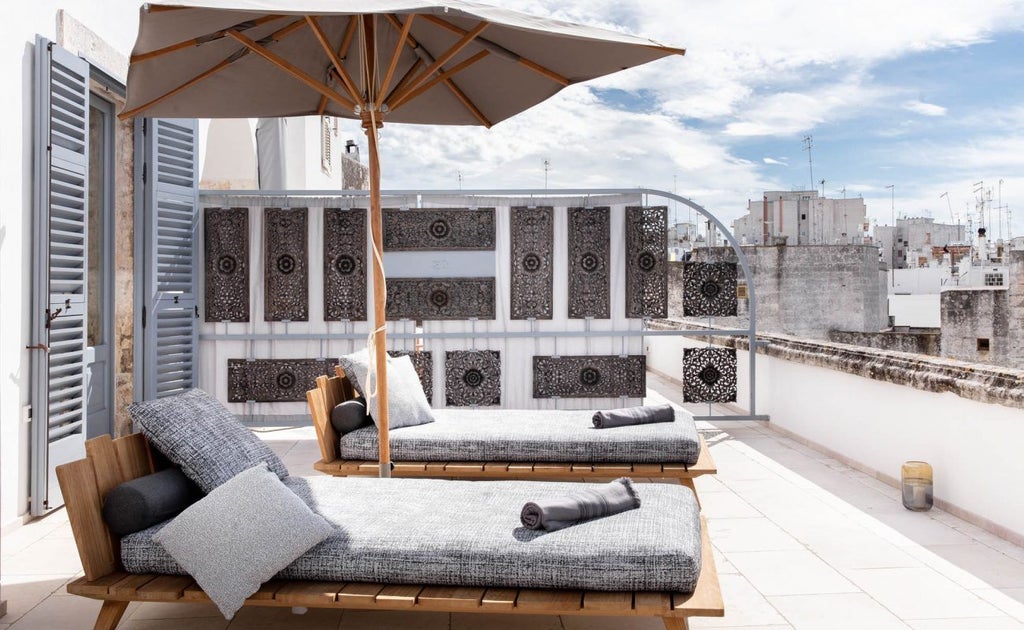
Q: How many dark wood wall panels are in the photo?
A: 14